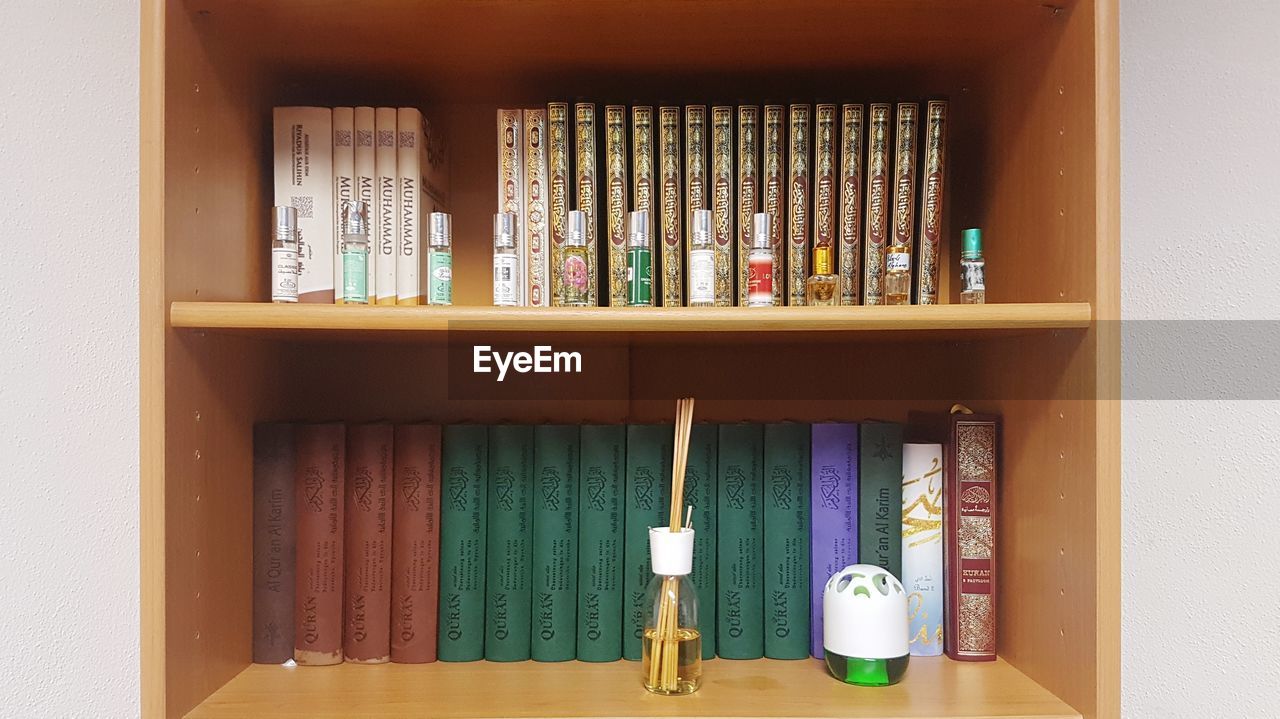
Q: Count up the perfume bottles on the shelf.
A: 11